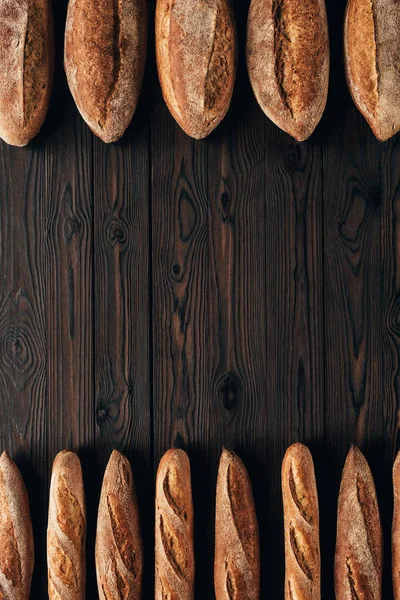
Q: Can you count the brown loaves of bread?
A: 13